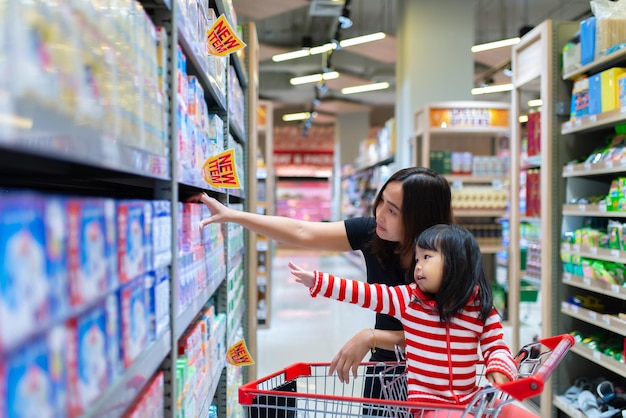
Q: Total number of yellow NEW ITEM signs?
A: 3